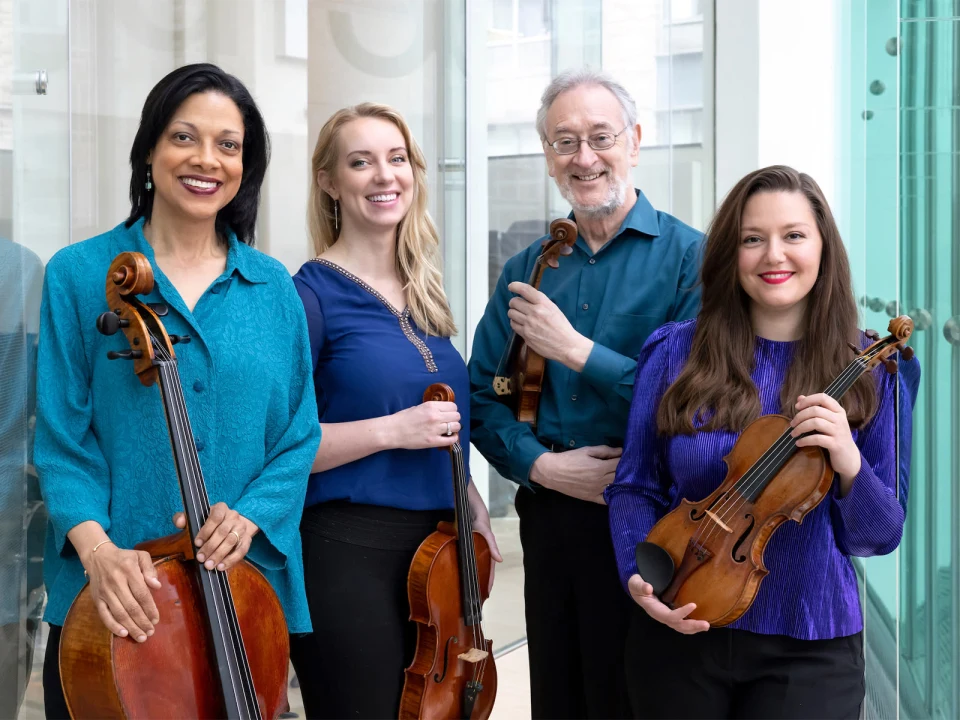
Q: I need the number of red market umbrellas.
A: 0